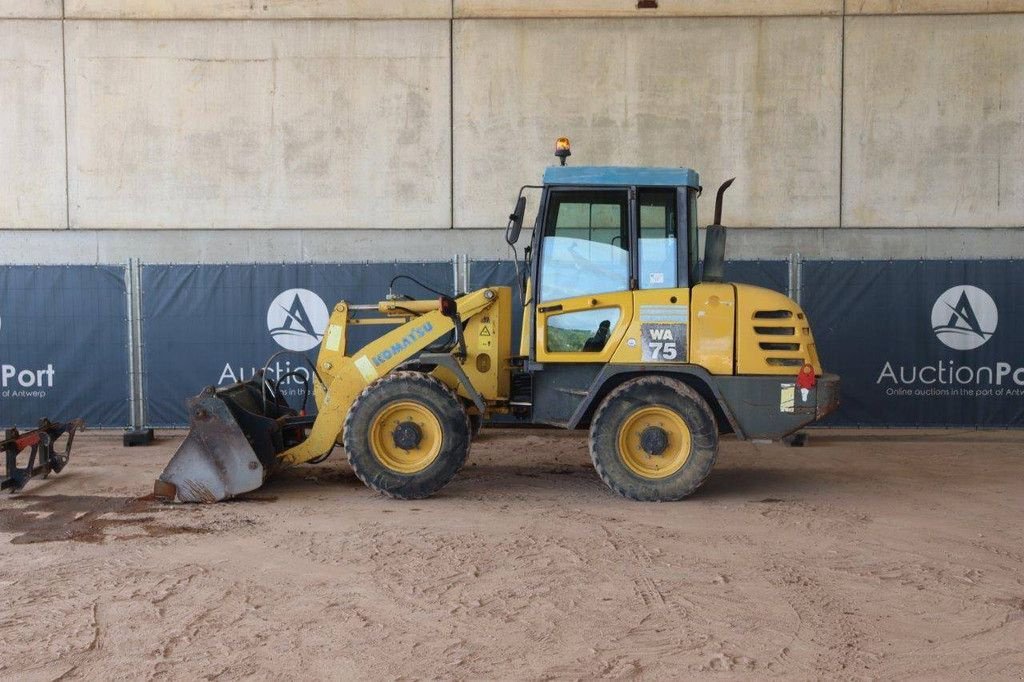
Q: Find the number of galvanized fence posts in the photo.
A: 6